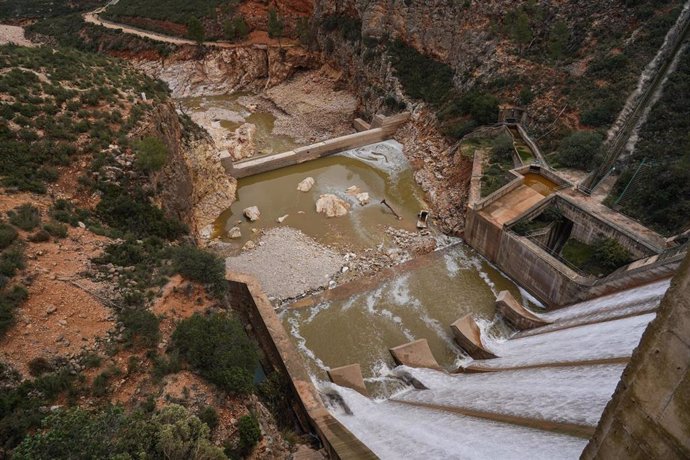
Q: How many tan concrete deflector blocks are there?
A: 4